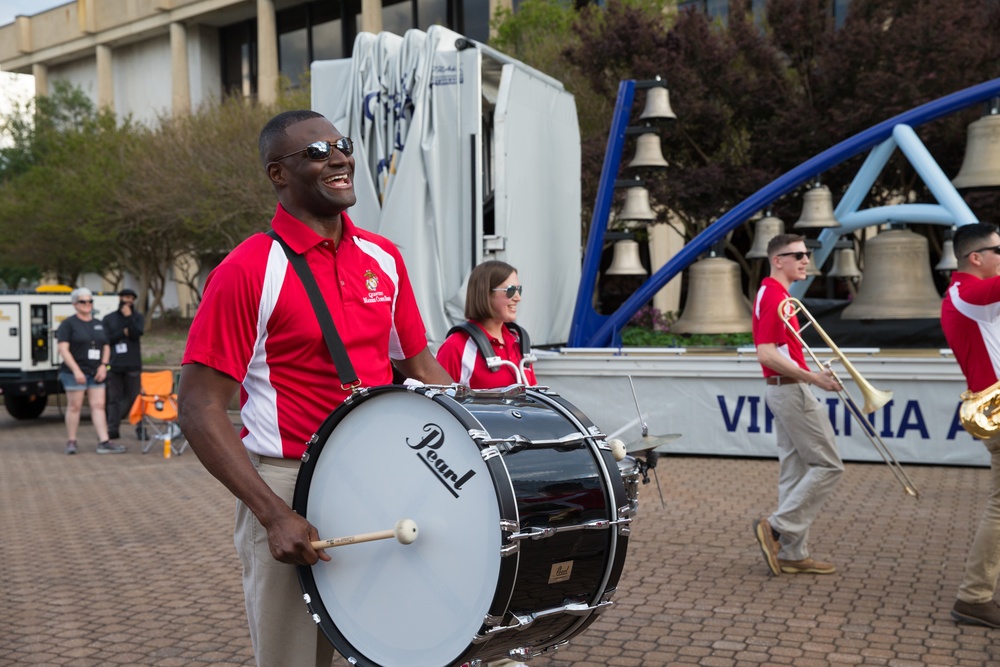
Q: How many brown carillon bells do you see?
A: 12